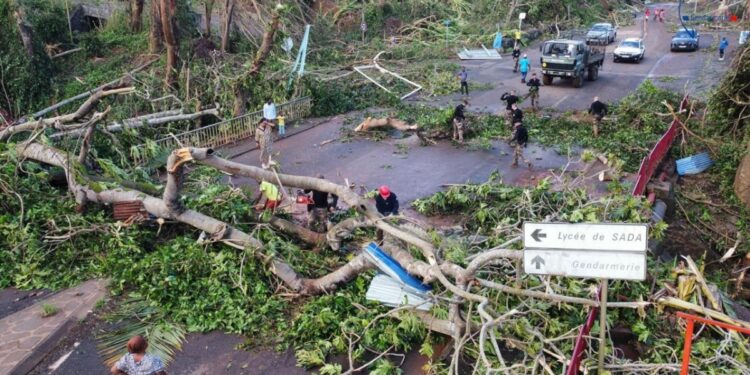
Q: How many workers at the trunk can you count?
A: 3